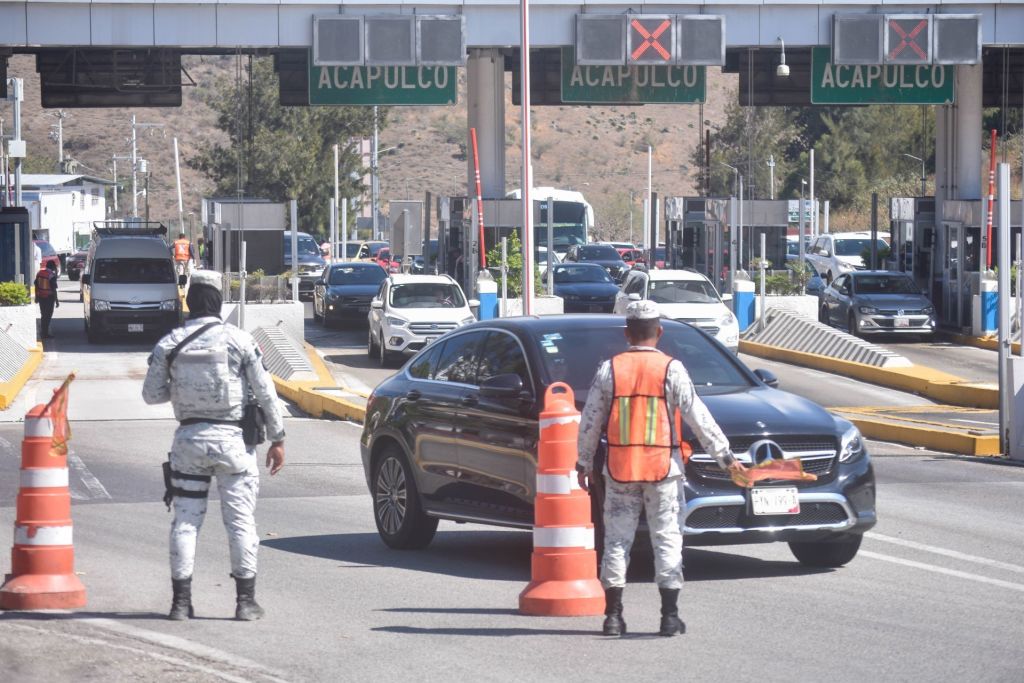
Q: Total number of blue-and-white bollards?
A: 3